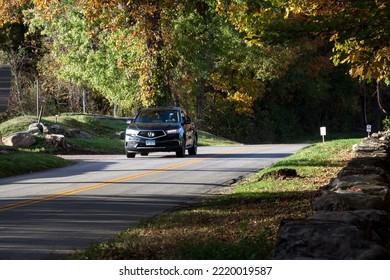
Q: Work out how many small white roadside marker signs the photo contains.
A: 2